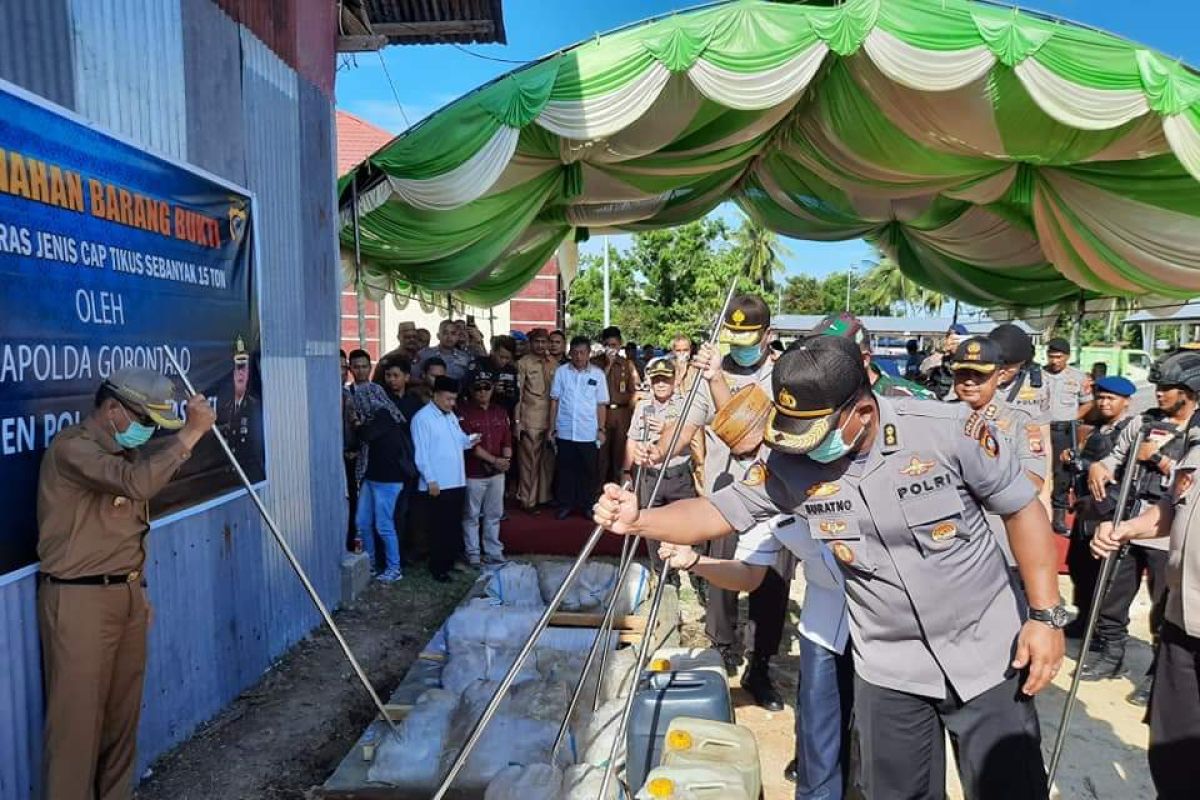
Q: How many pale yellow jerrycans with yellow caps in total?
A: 3